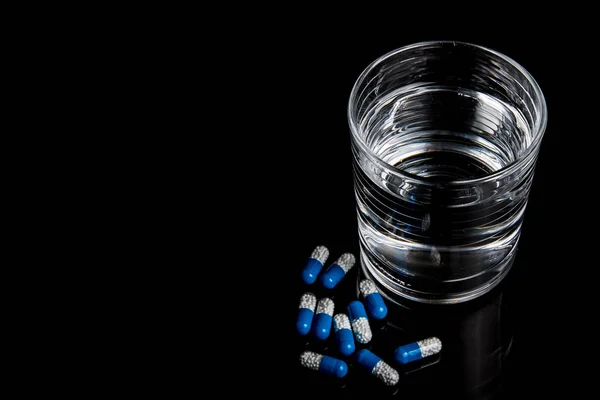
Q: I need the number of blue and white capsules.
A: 10